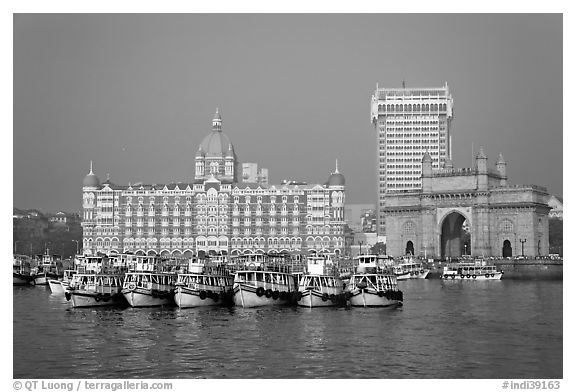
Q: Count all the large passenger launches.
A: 6